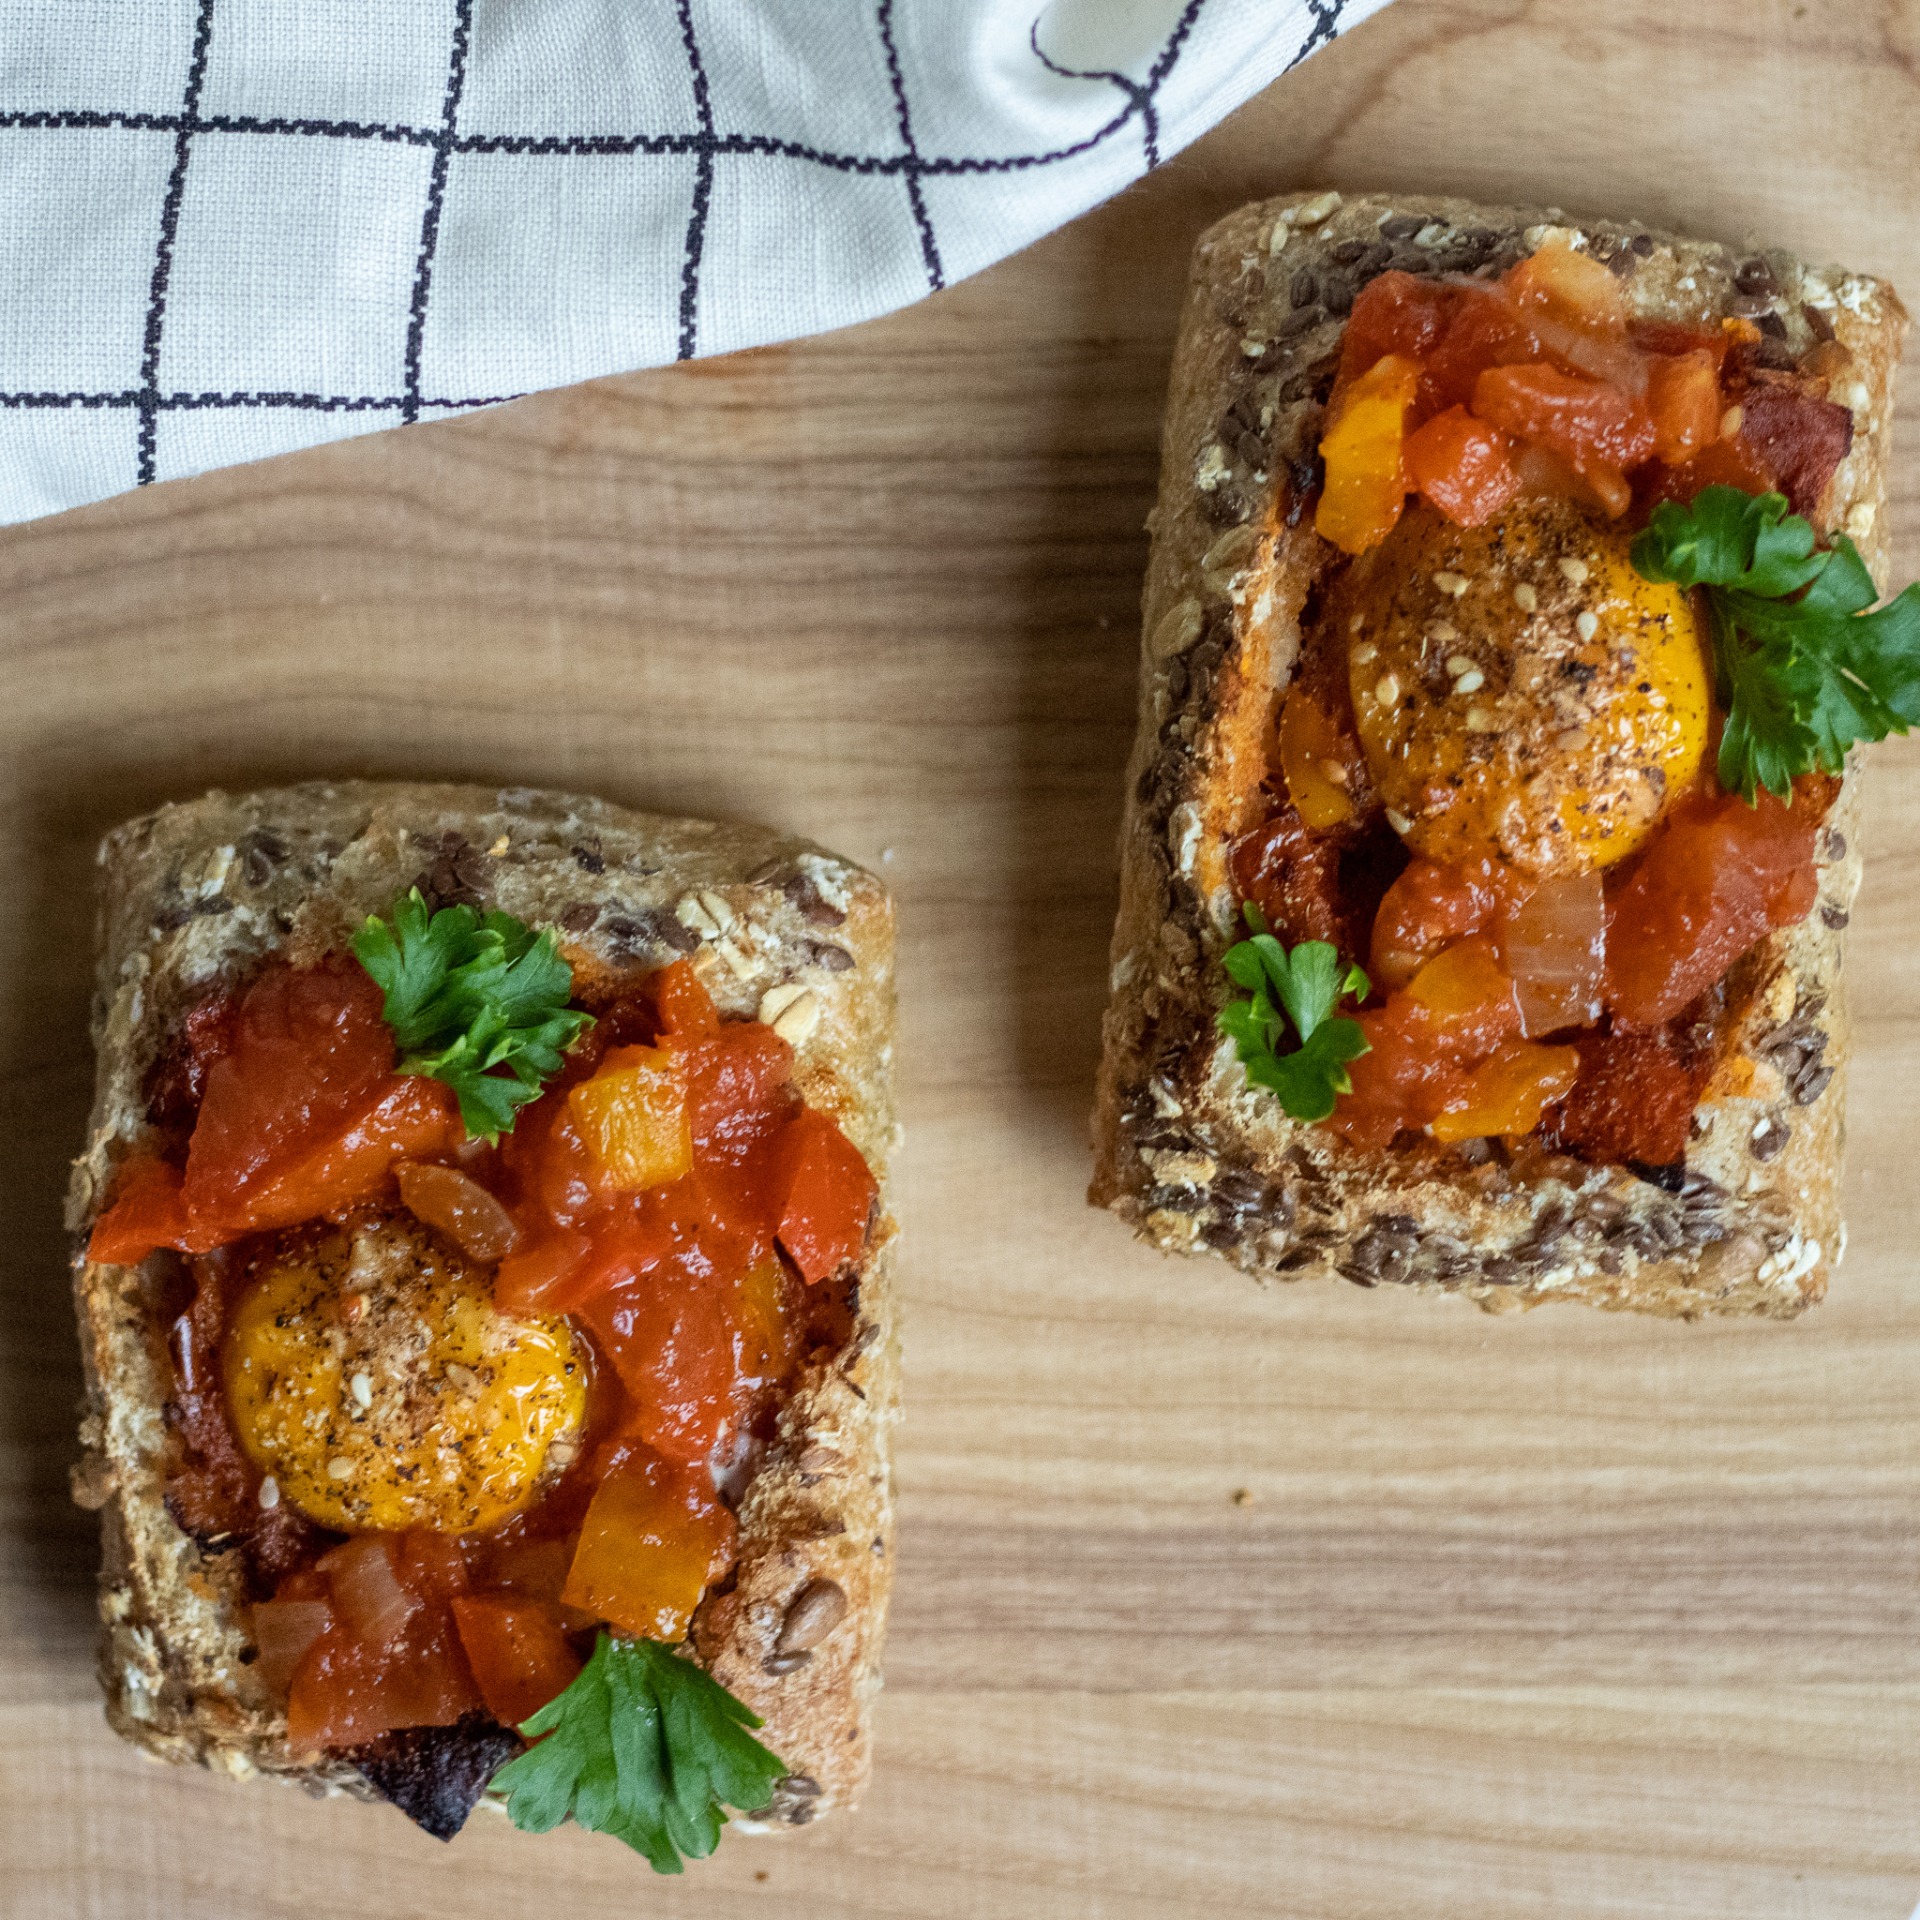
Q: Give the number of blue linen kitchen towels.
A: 0